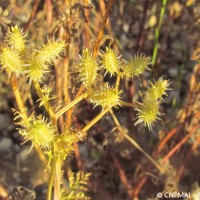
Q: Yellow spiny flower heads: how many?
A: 11